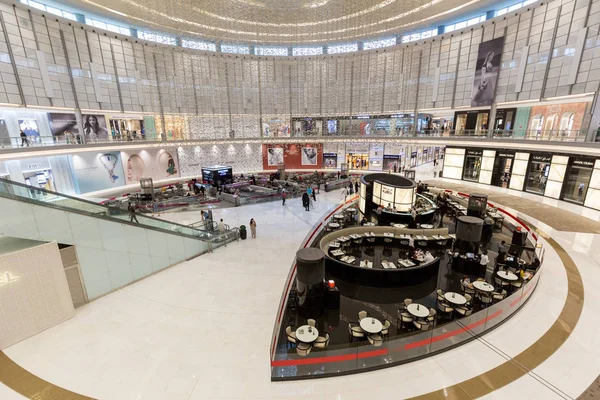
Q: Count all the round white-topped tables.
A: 12